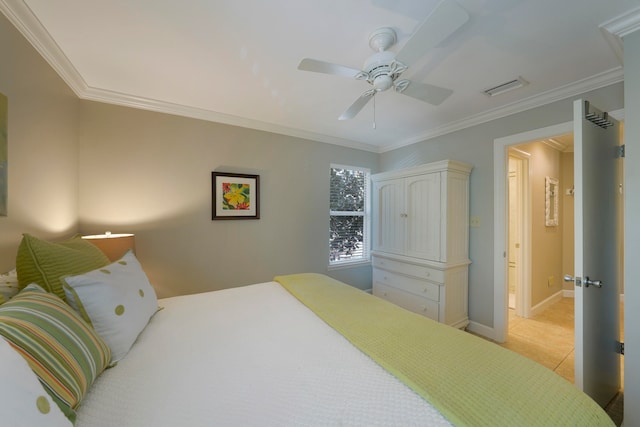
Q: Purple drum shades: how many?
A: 0